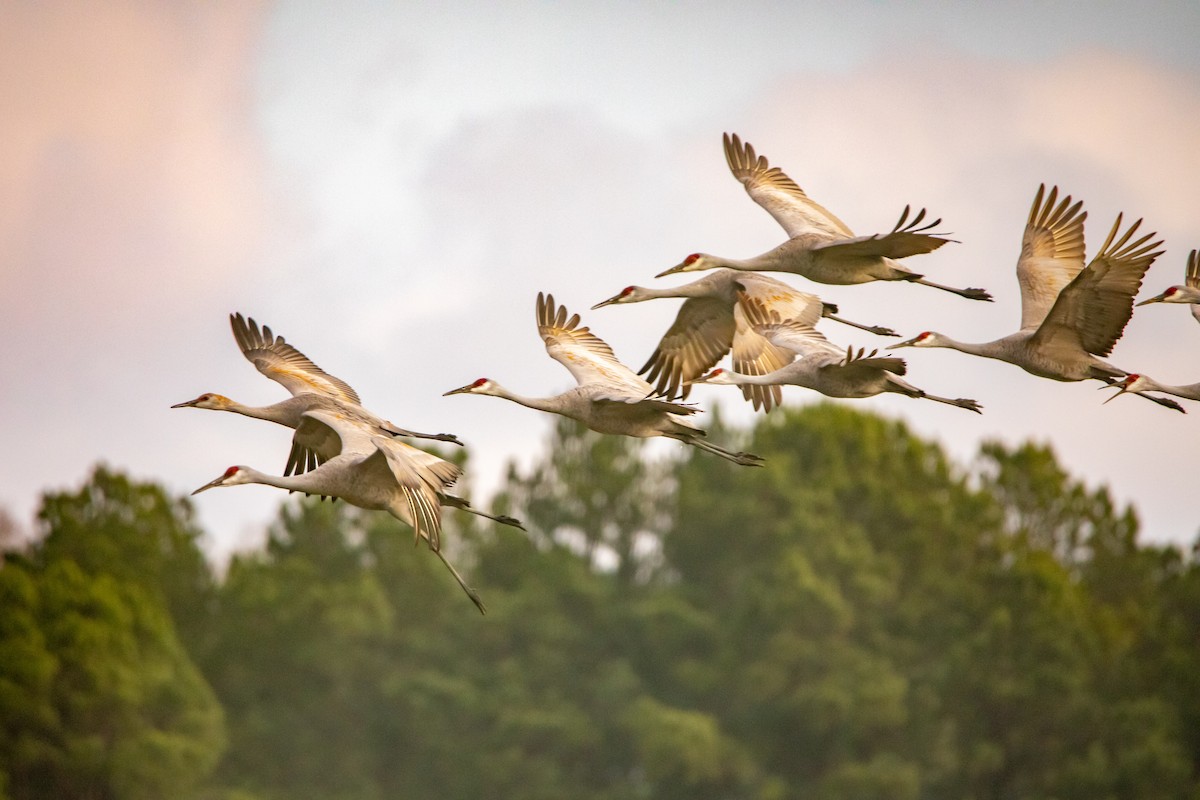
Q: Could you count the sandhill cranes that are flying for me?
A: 9